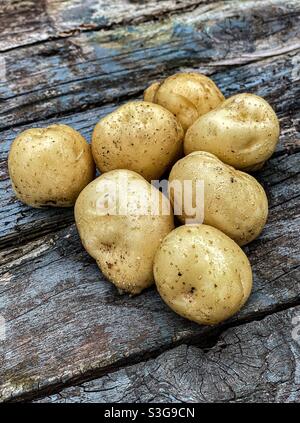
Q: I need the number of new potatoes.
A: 7